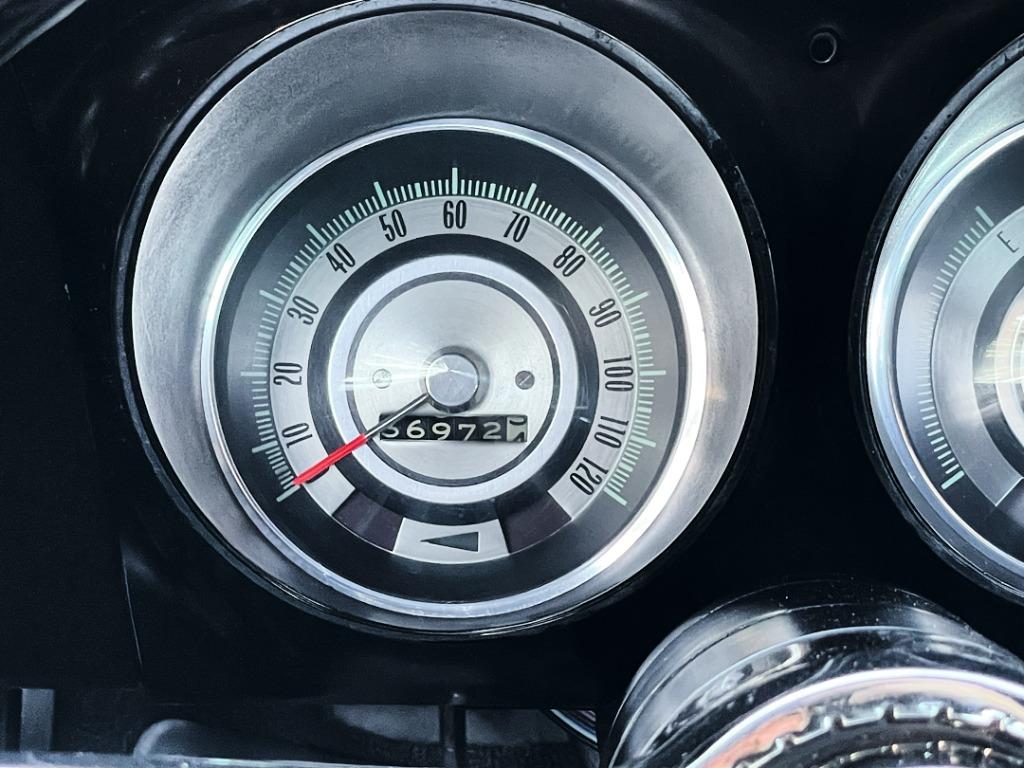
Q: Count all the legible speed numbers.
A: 12